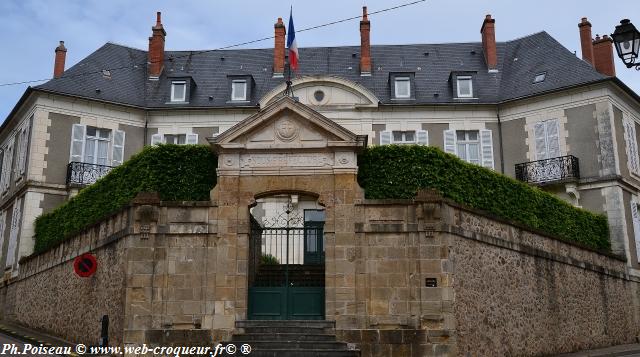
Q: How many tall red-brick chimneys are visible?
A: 7